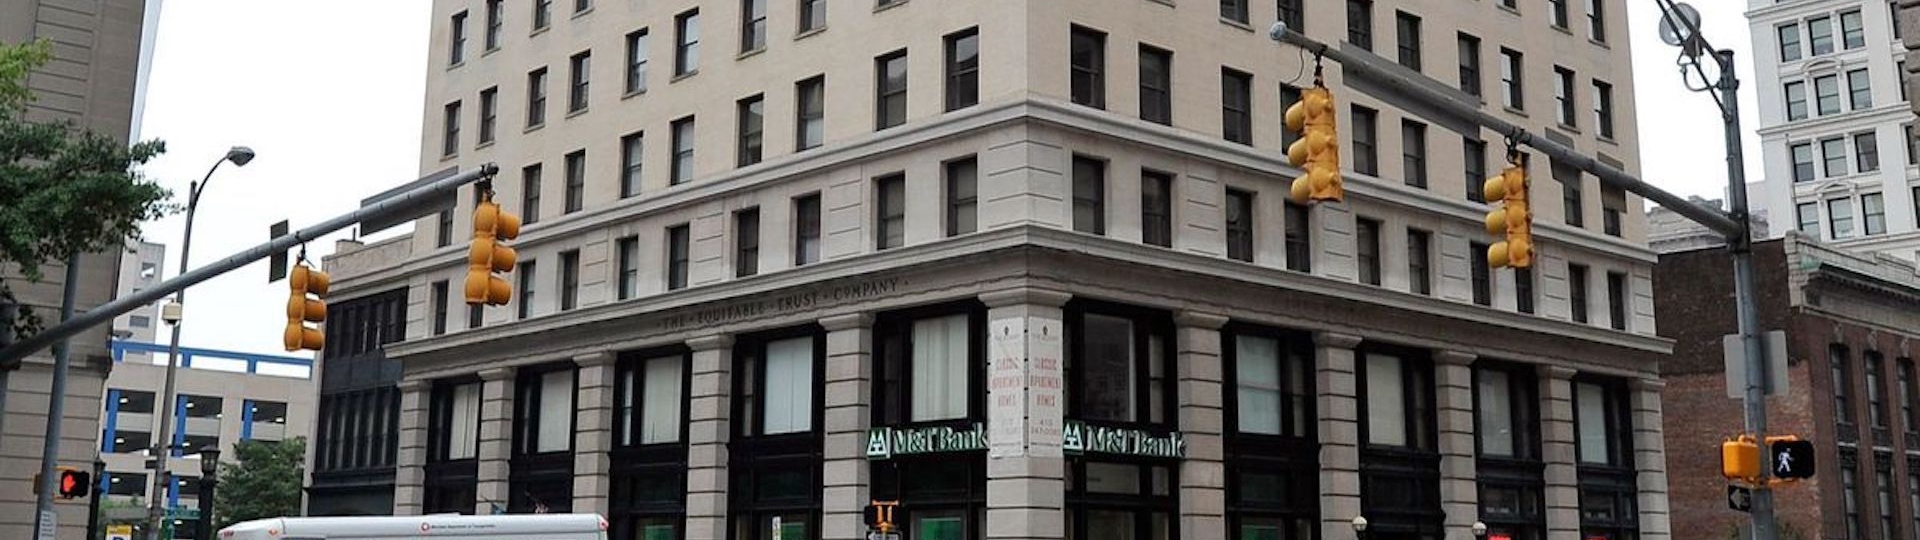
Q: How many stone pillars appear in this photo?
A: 11